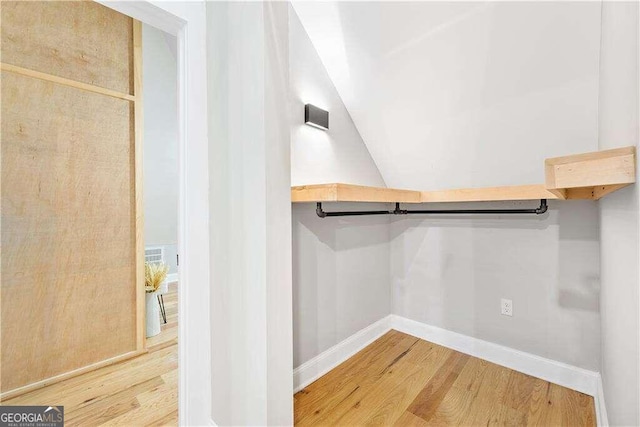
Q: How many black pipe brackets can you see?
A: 3